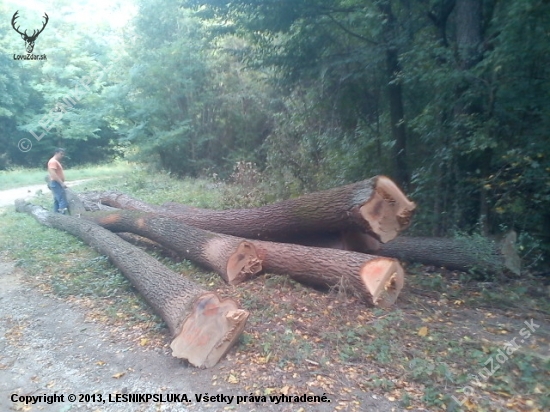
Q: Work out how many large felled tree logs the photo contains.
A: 5